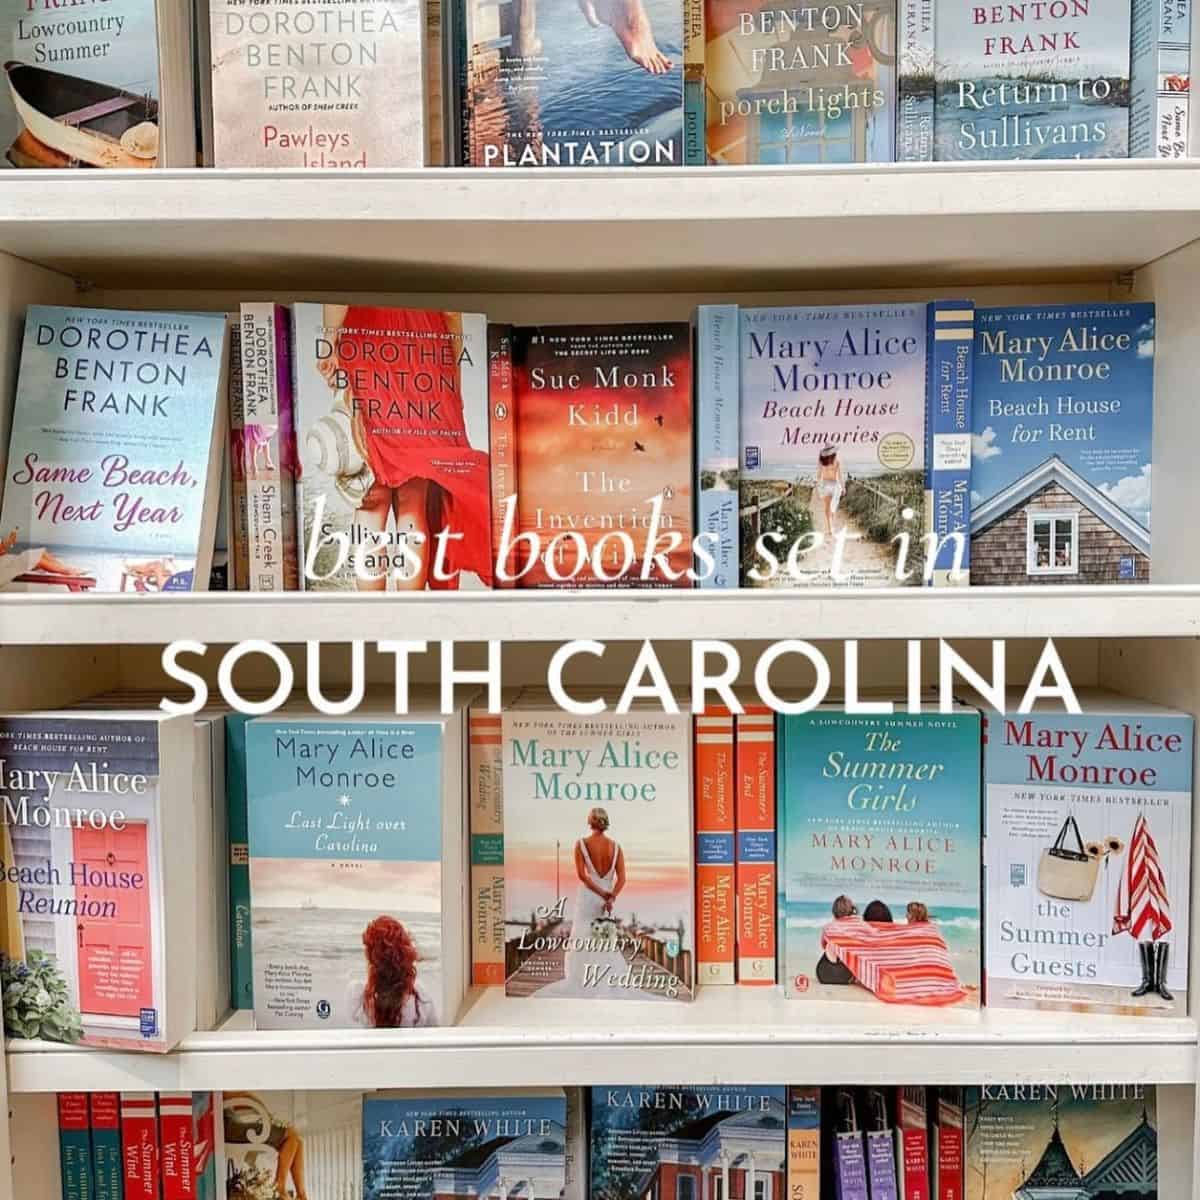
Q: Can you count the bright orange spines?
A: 2